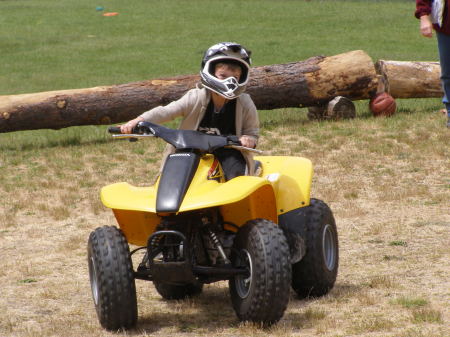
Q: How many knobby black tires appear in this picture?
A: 4